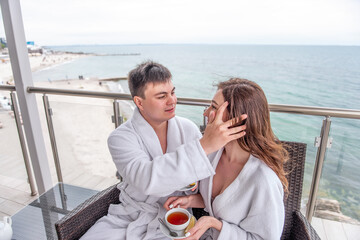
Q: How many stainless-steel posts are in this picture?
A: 5